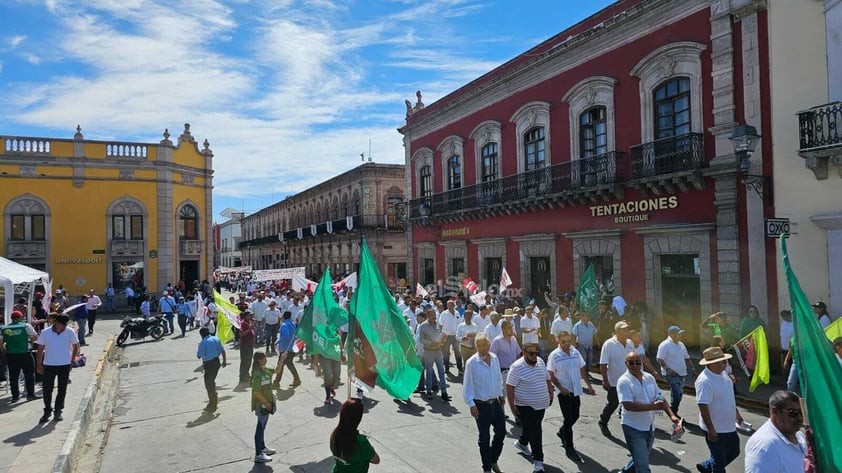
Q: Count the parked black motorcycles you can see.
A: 1